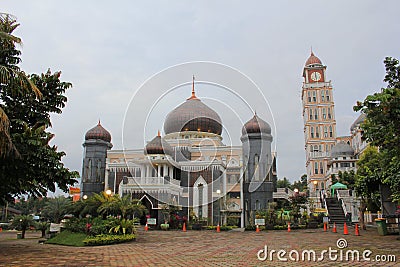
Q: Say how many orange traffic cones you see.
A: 9